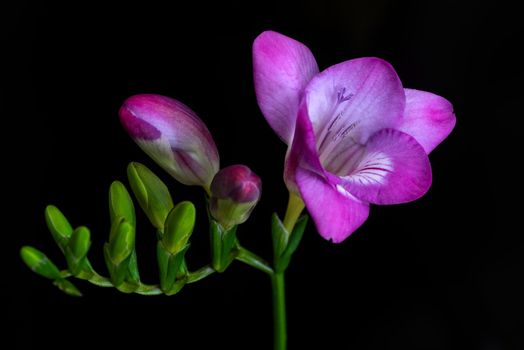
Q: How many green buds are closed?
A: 7